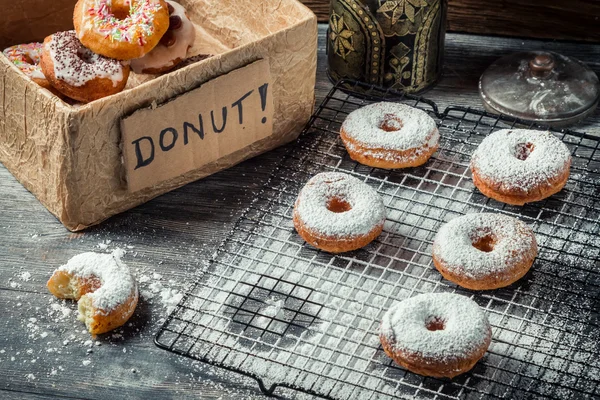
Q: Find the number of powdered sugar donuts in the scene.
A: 6